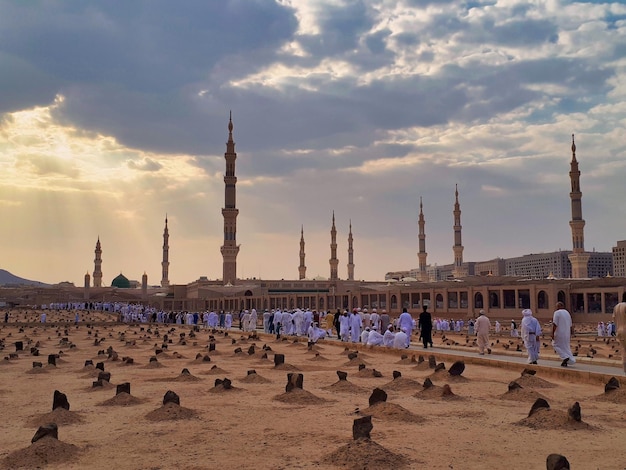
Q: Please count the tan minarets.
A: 9